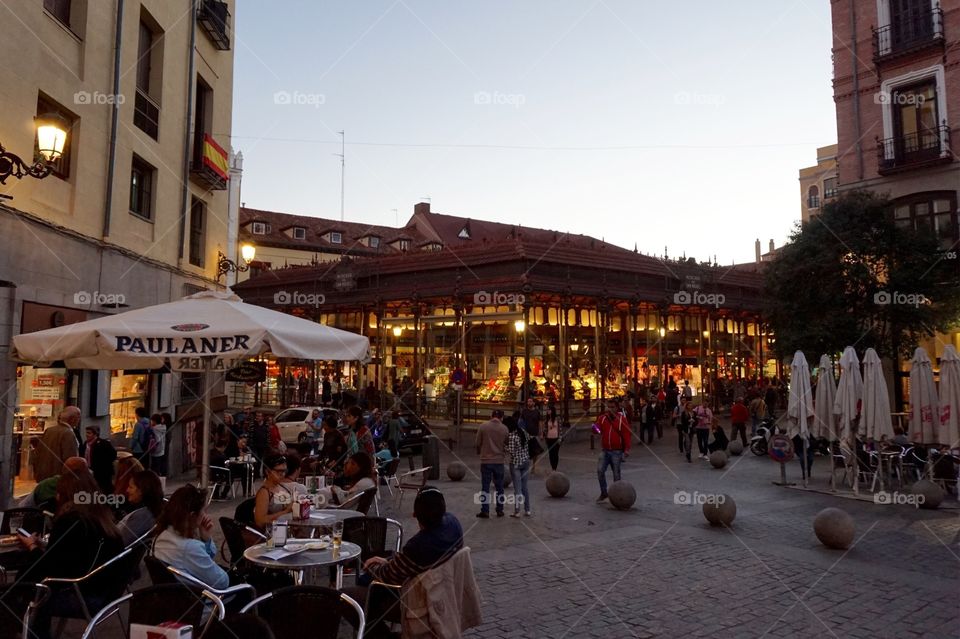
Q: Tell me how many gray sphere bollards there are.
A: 9